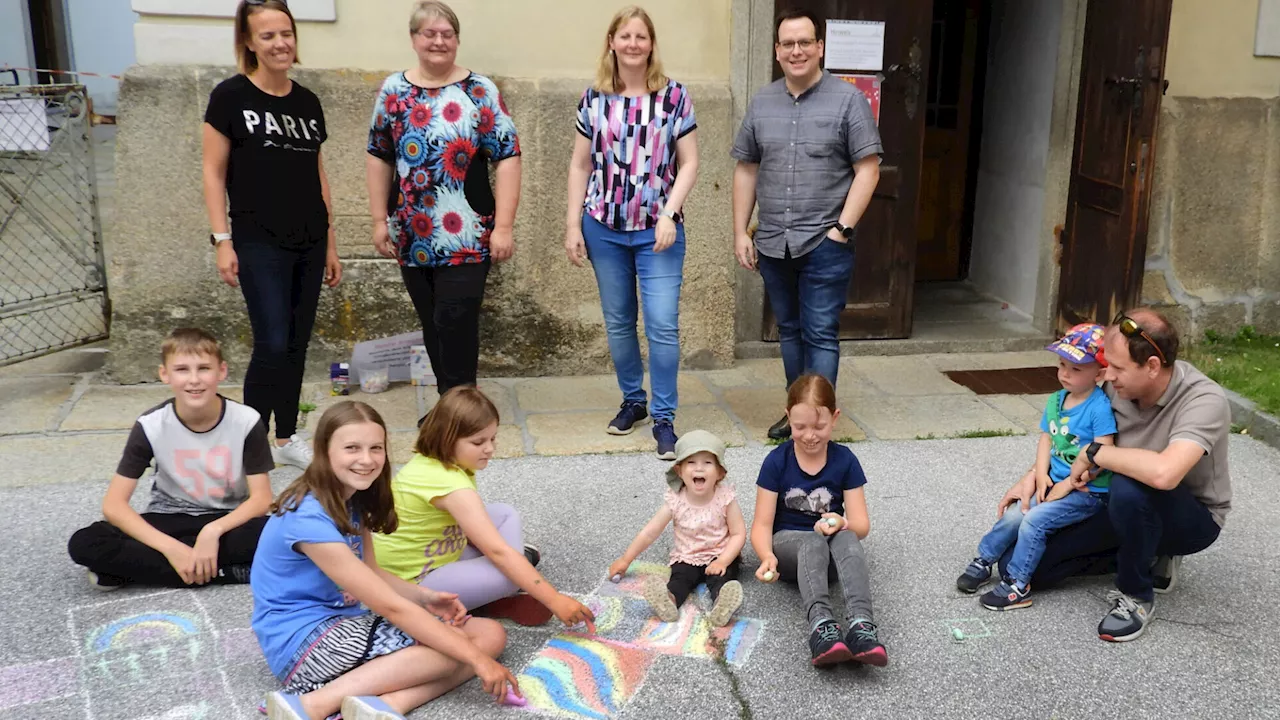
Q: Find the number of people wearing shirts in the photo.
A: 11